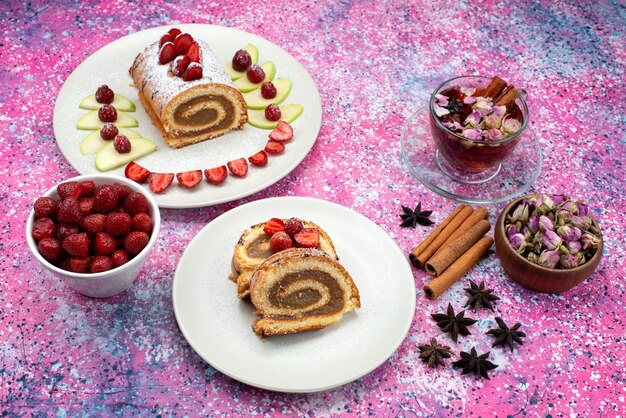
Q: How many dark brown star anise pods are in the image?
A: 6